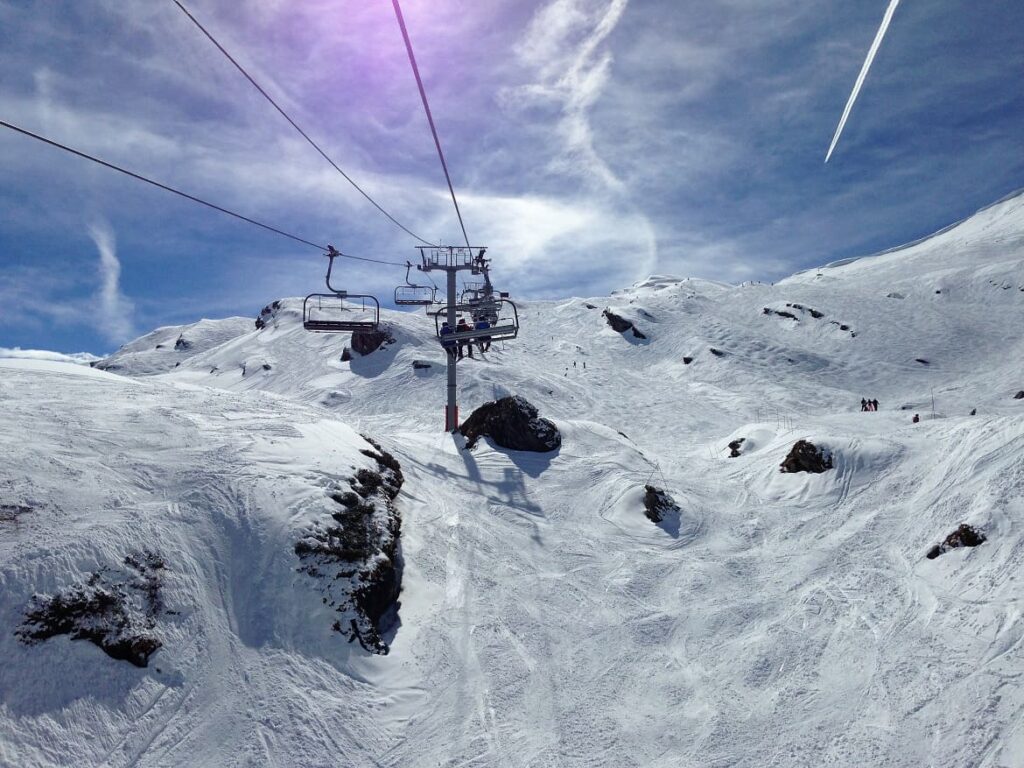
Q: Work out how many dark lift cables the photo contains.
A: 3